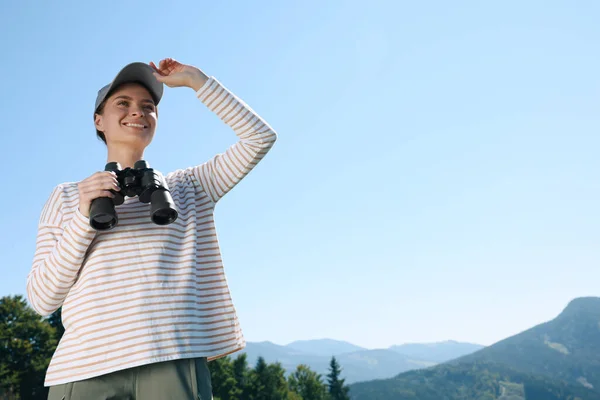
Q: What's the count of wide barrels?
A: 2